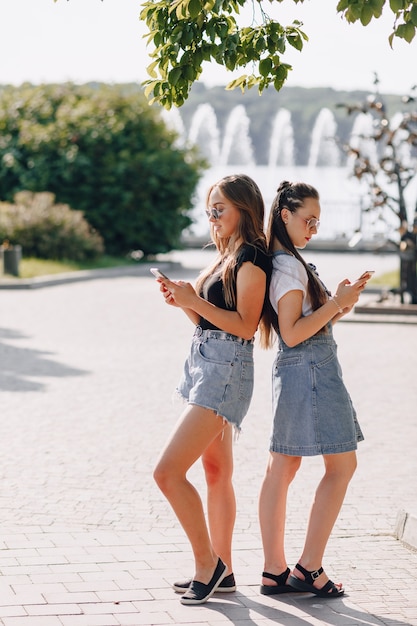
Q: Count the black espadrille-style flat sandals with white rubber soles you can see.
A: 2